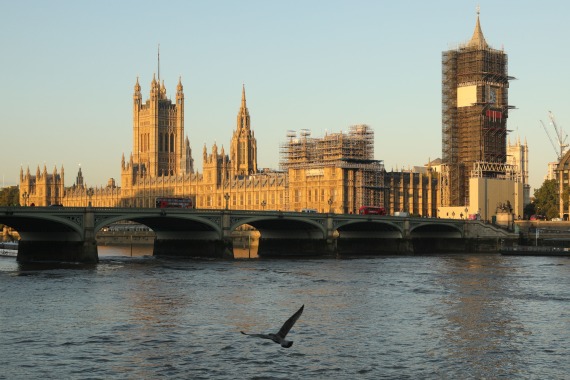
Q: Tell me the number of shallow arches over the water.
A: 5